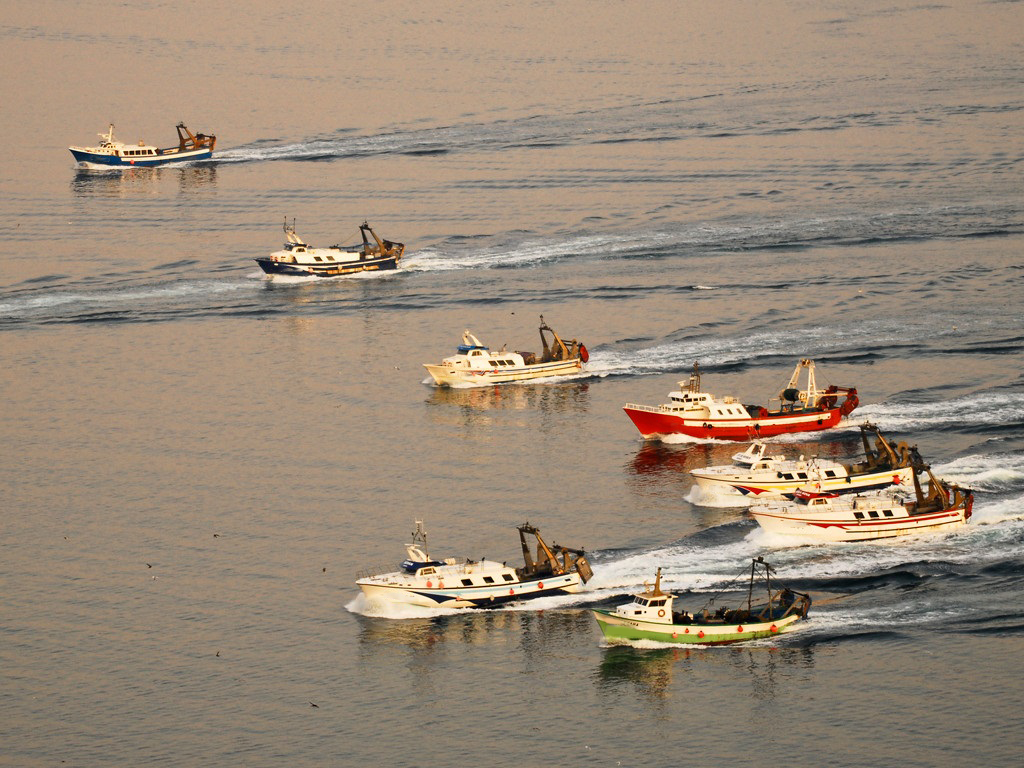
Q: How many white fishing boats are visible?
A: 4